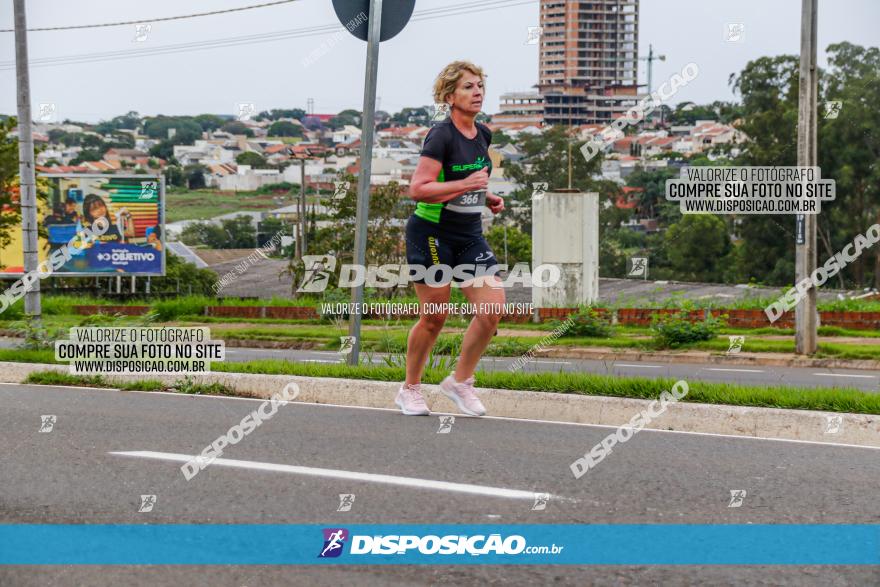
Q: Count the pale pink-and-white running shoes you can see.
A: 2